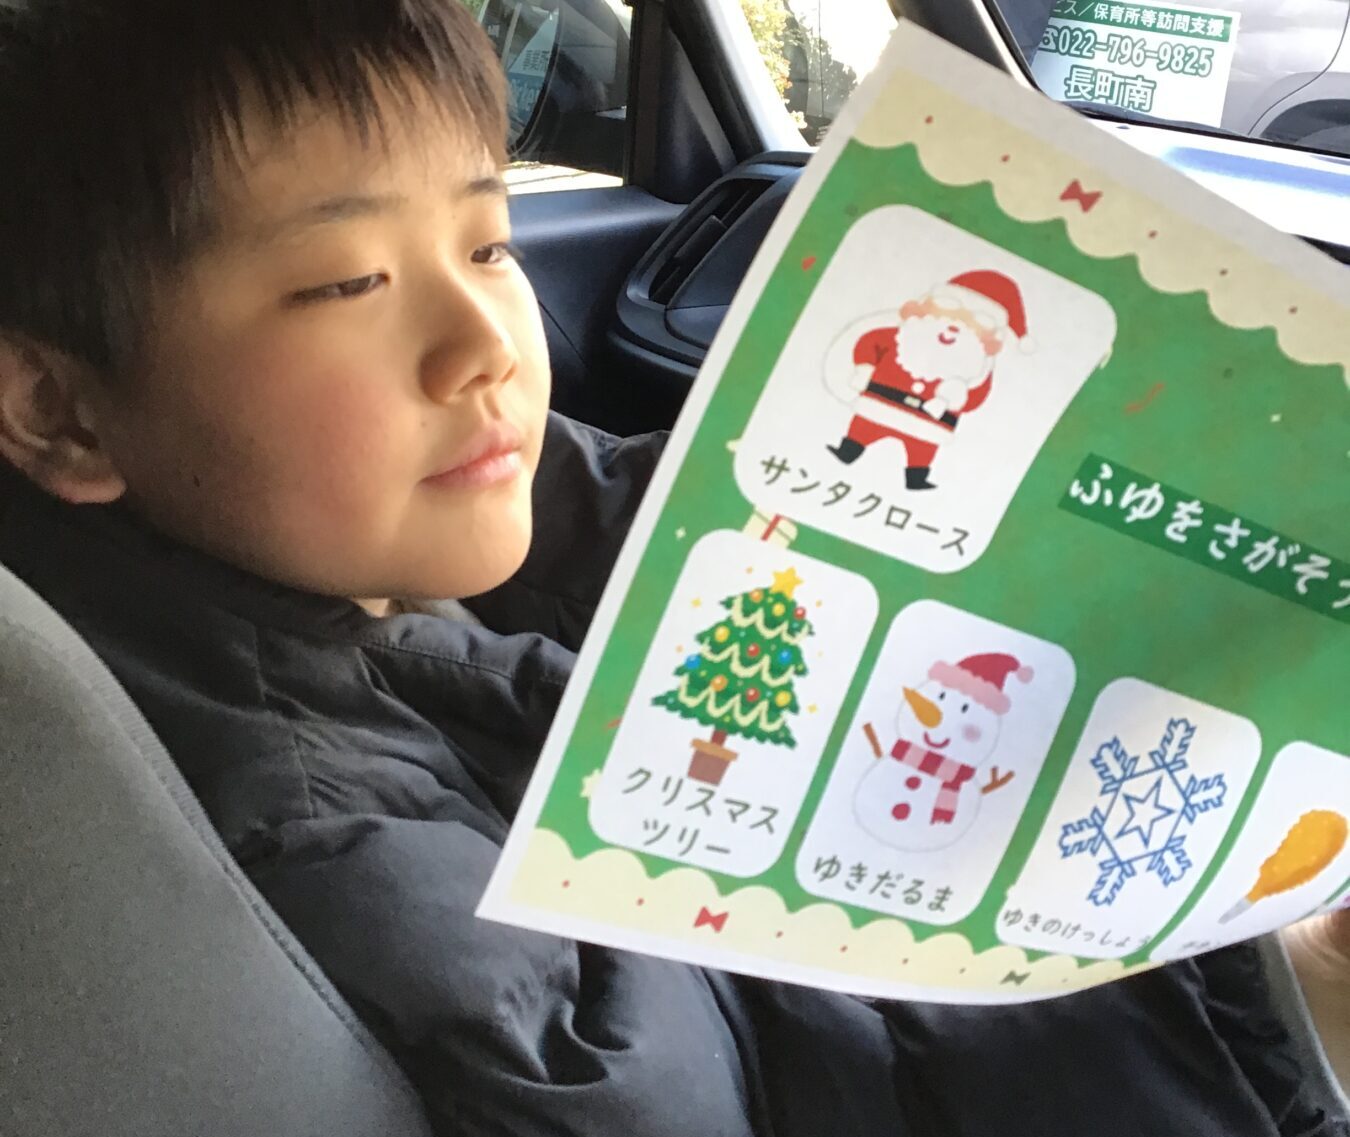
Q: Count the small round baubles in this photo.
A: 10